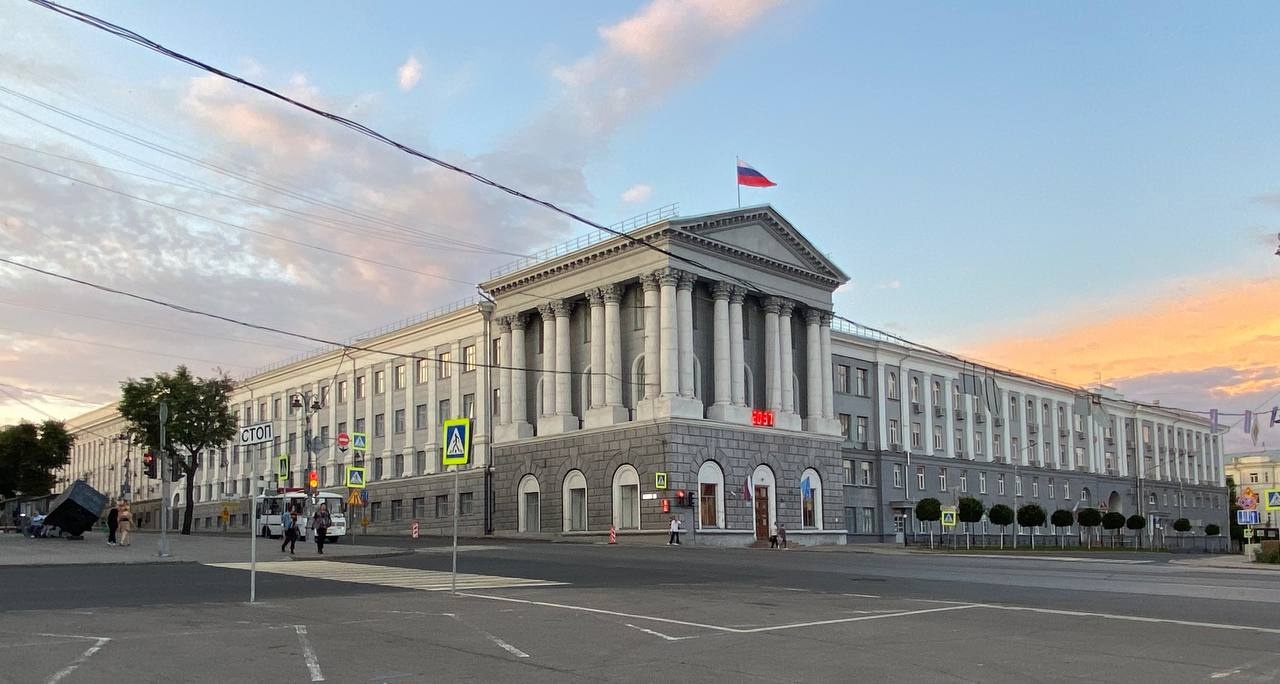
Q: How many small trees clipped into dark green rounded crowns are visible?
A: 10